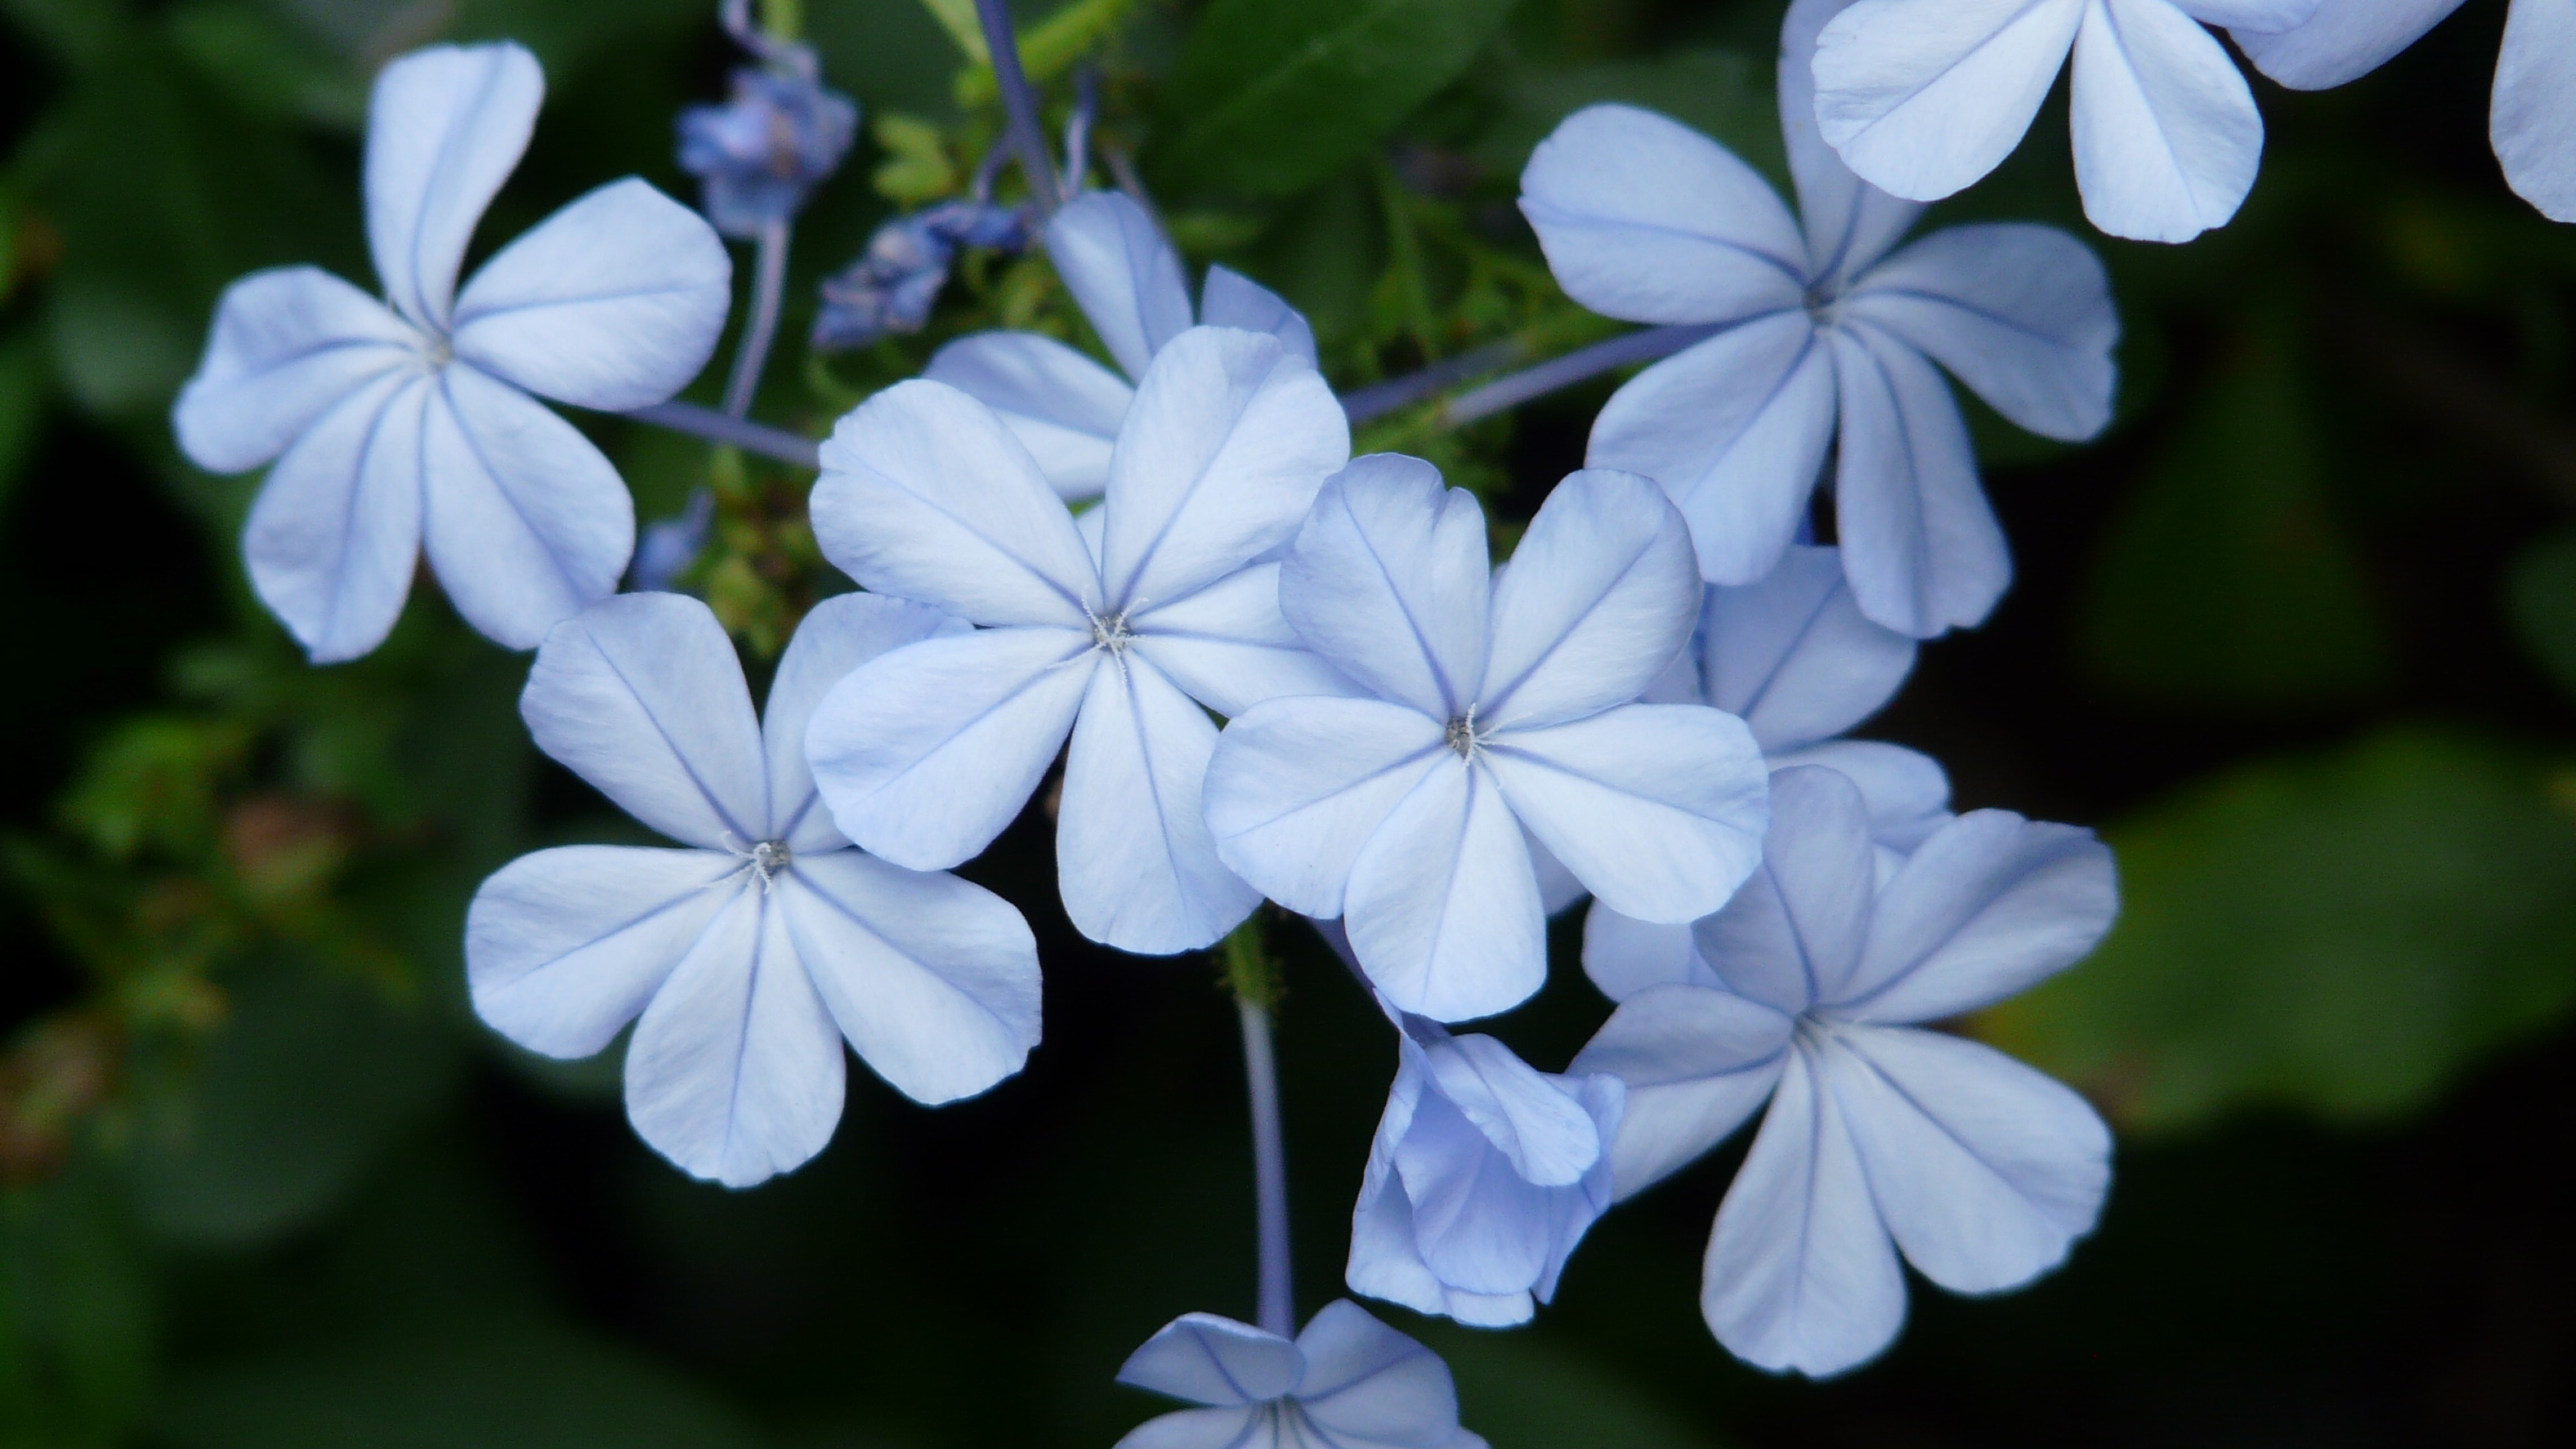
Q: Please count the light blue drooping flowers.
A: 1